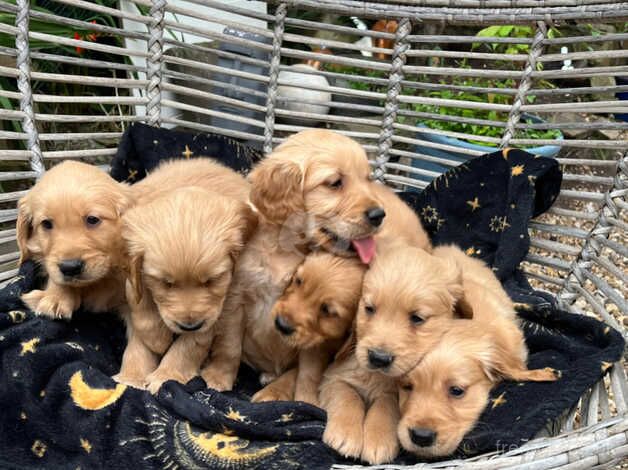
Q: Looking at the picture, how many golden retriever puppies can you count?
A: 6